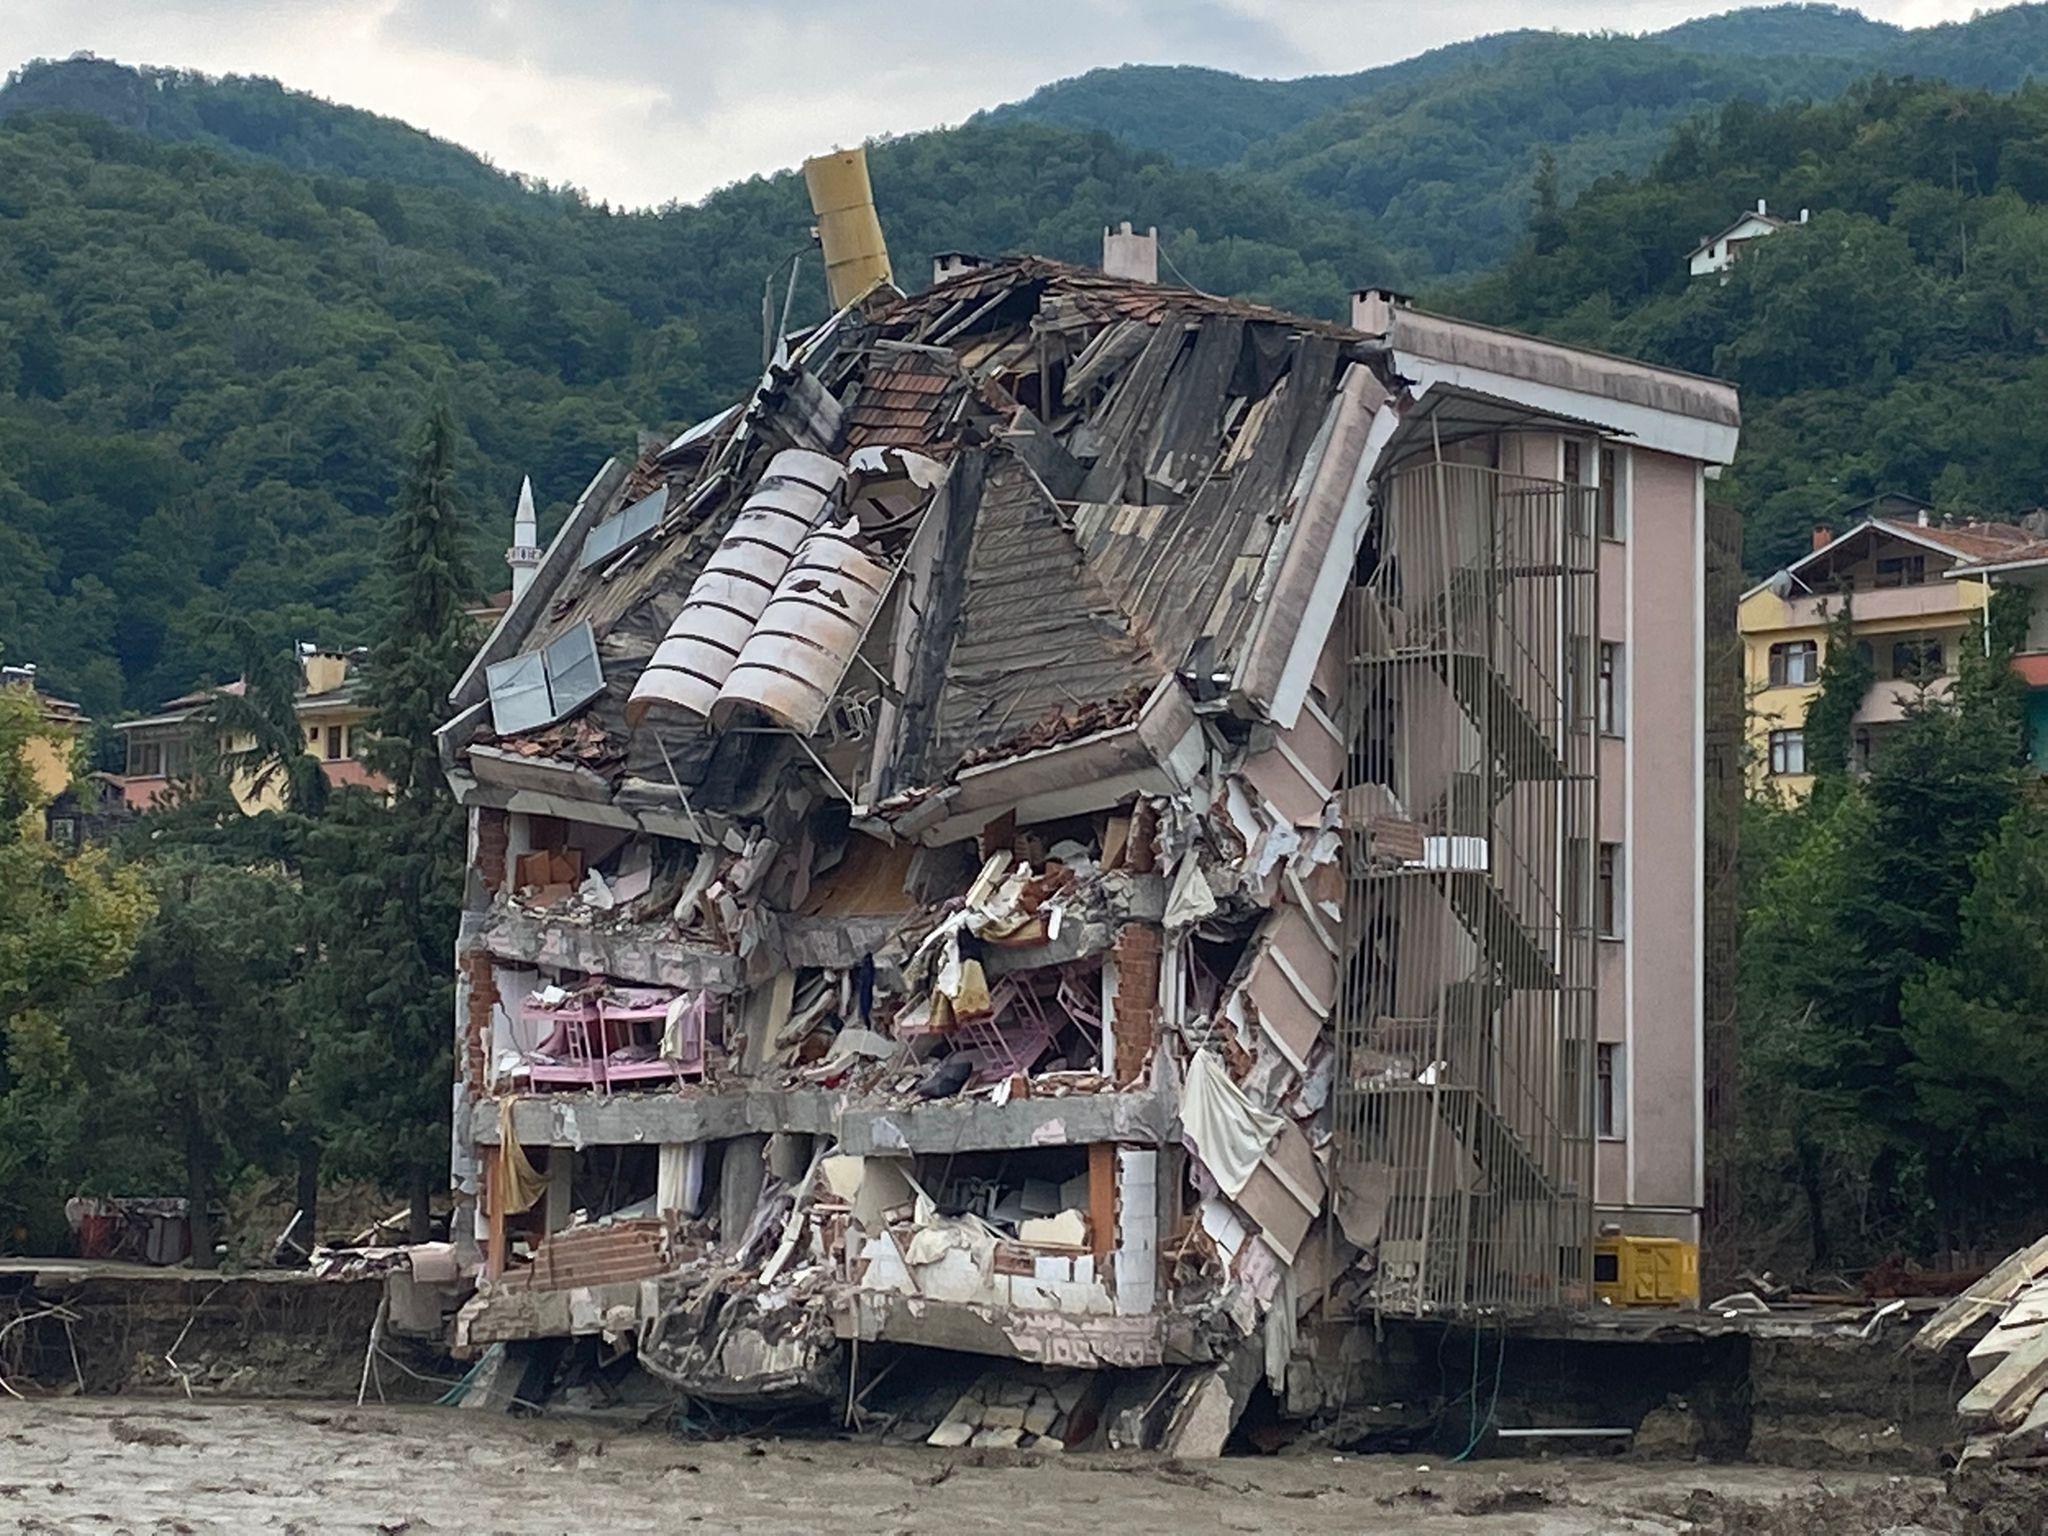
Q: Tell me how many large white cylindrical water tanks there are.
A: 2